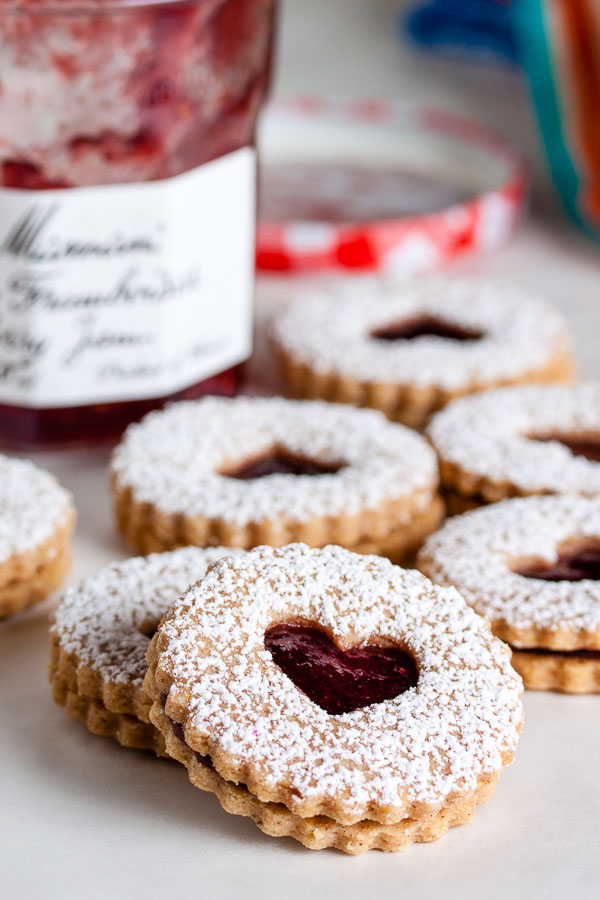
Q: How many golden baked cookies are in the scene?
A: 7